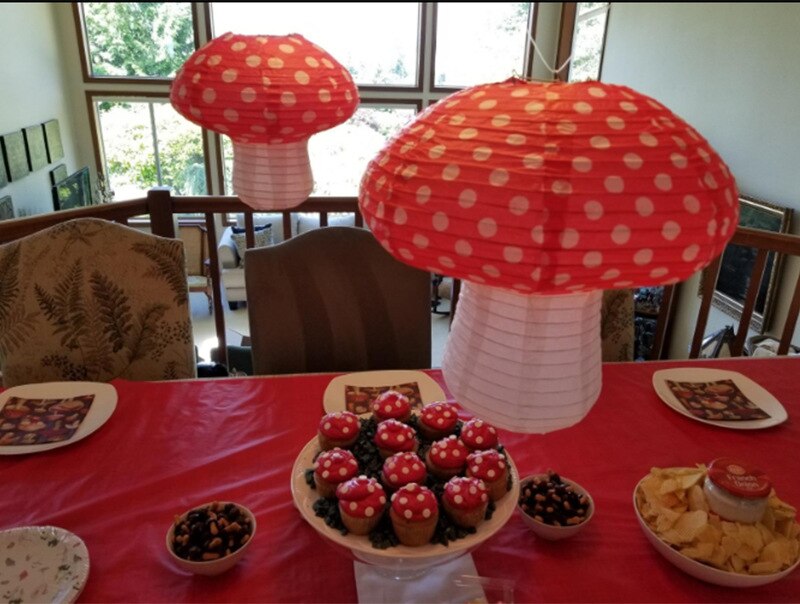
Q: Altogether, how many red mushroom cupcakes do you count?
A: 12